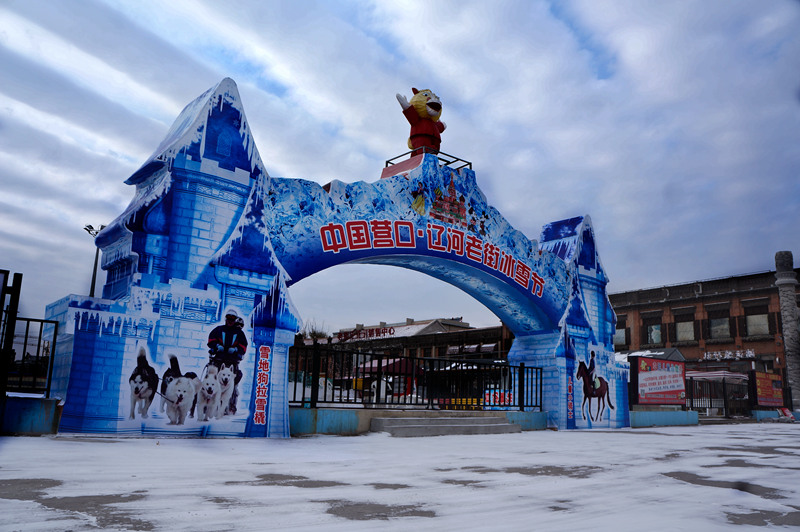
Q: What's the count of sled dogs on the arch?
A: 5